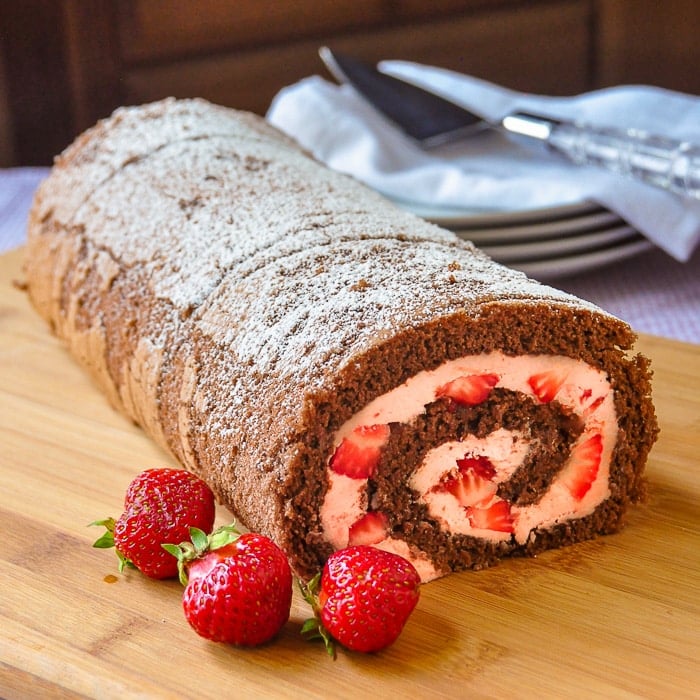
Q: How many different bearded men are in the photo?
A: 0